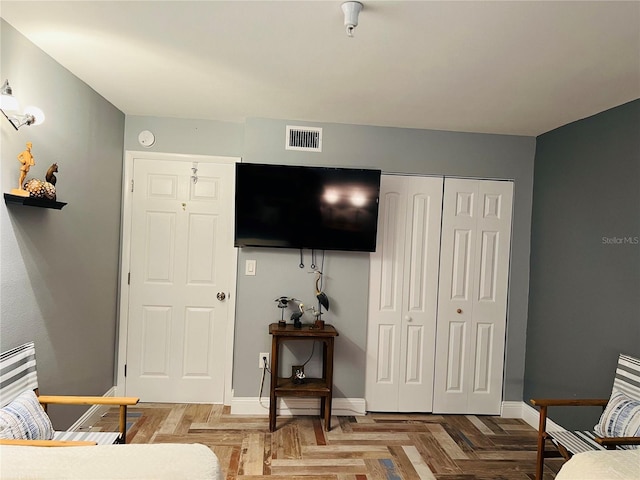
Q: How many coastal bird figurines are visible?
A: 4